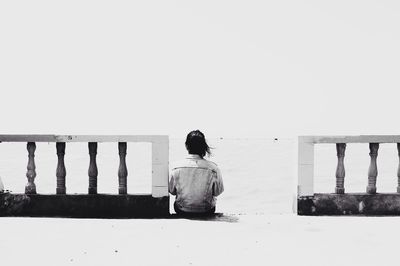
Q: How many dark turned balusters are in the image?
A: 7